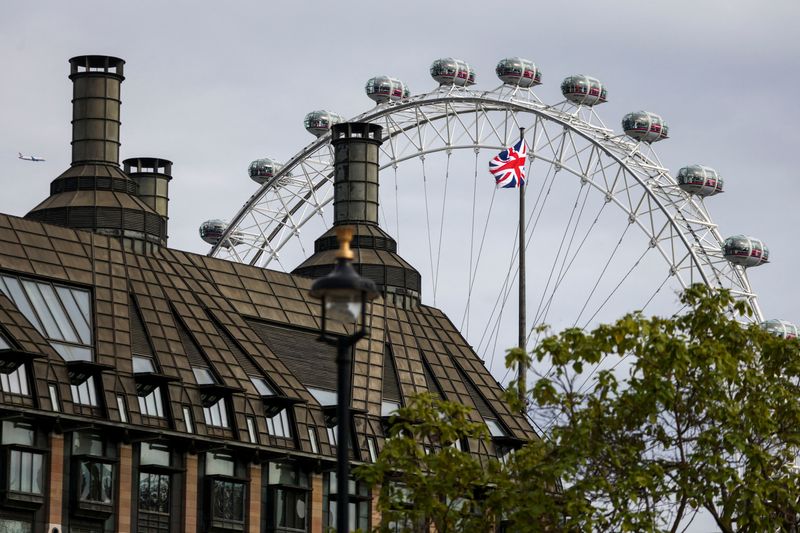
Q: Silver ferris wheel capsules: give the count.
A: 11